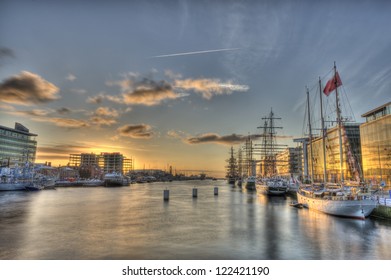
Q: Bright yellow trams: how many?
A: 0